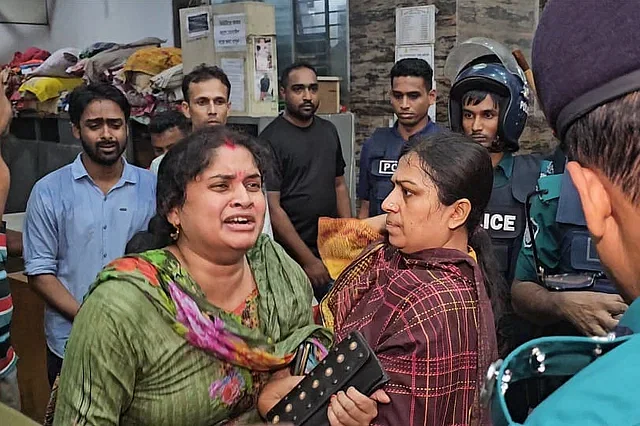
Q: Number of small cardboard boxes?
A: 1